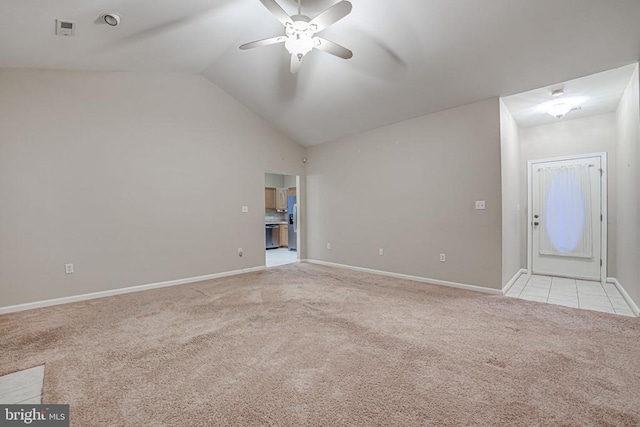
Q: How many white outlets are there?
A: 5